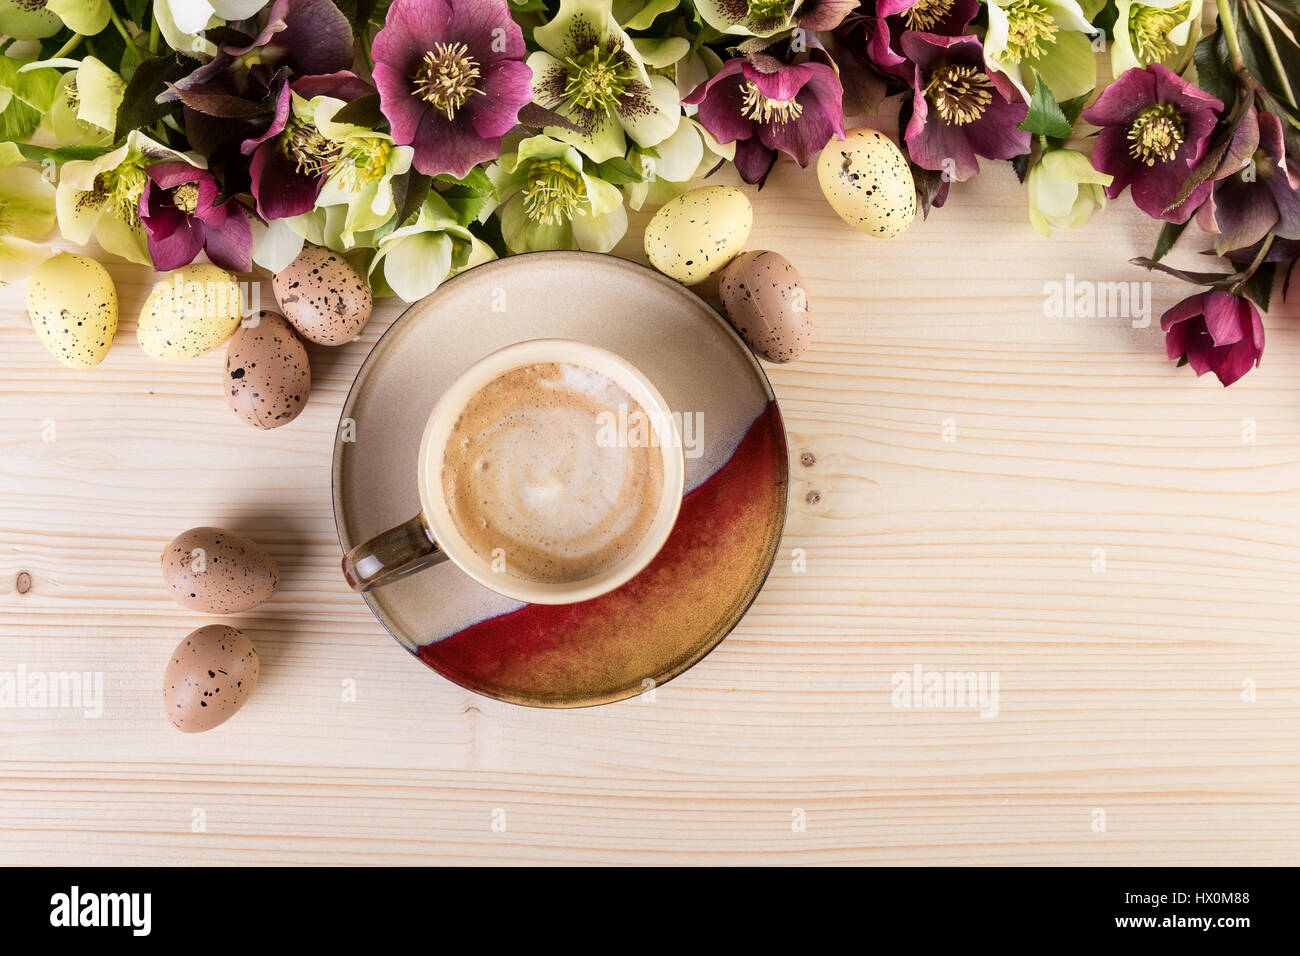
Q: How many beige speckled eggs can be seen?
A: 5